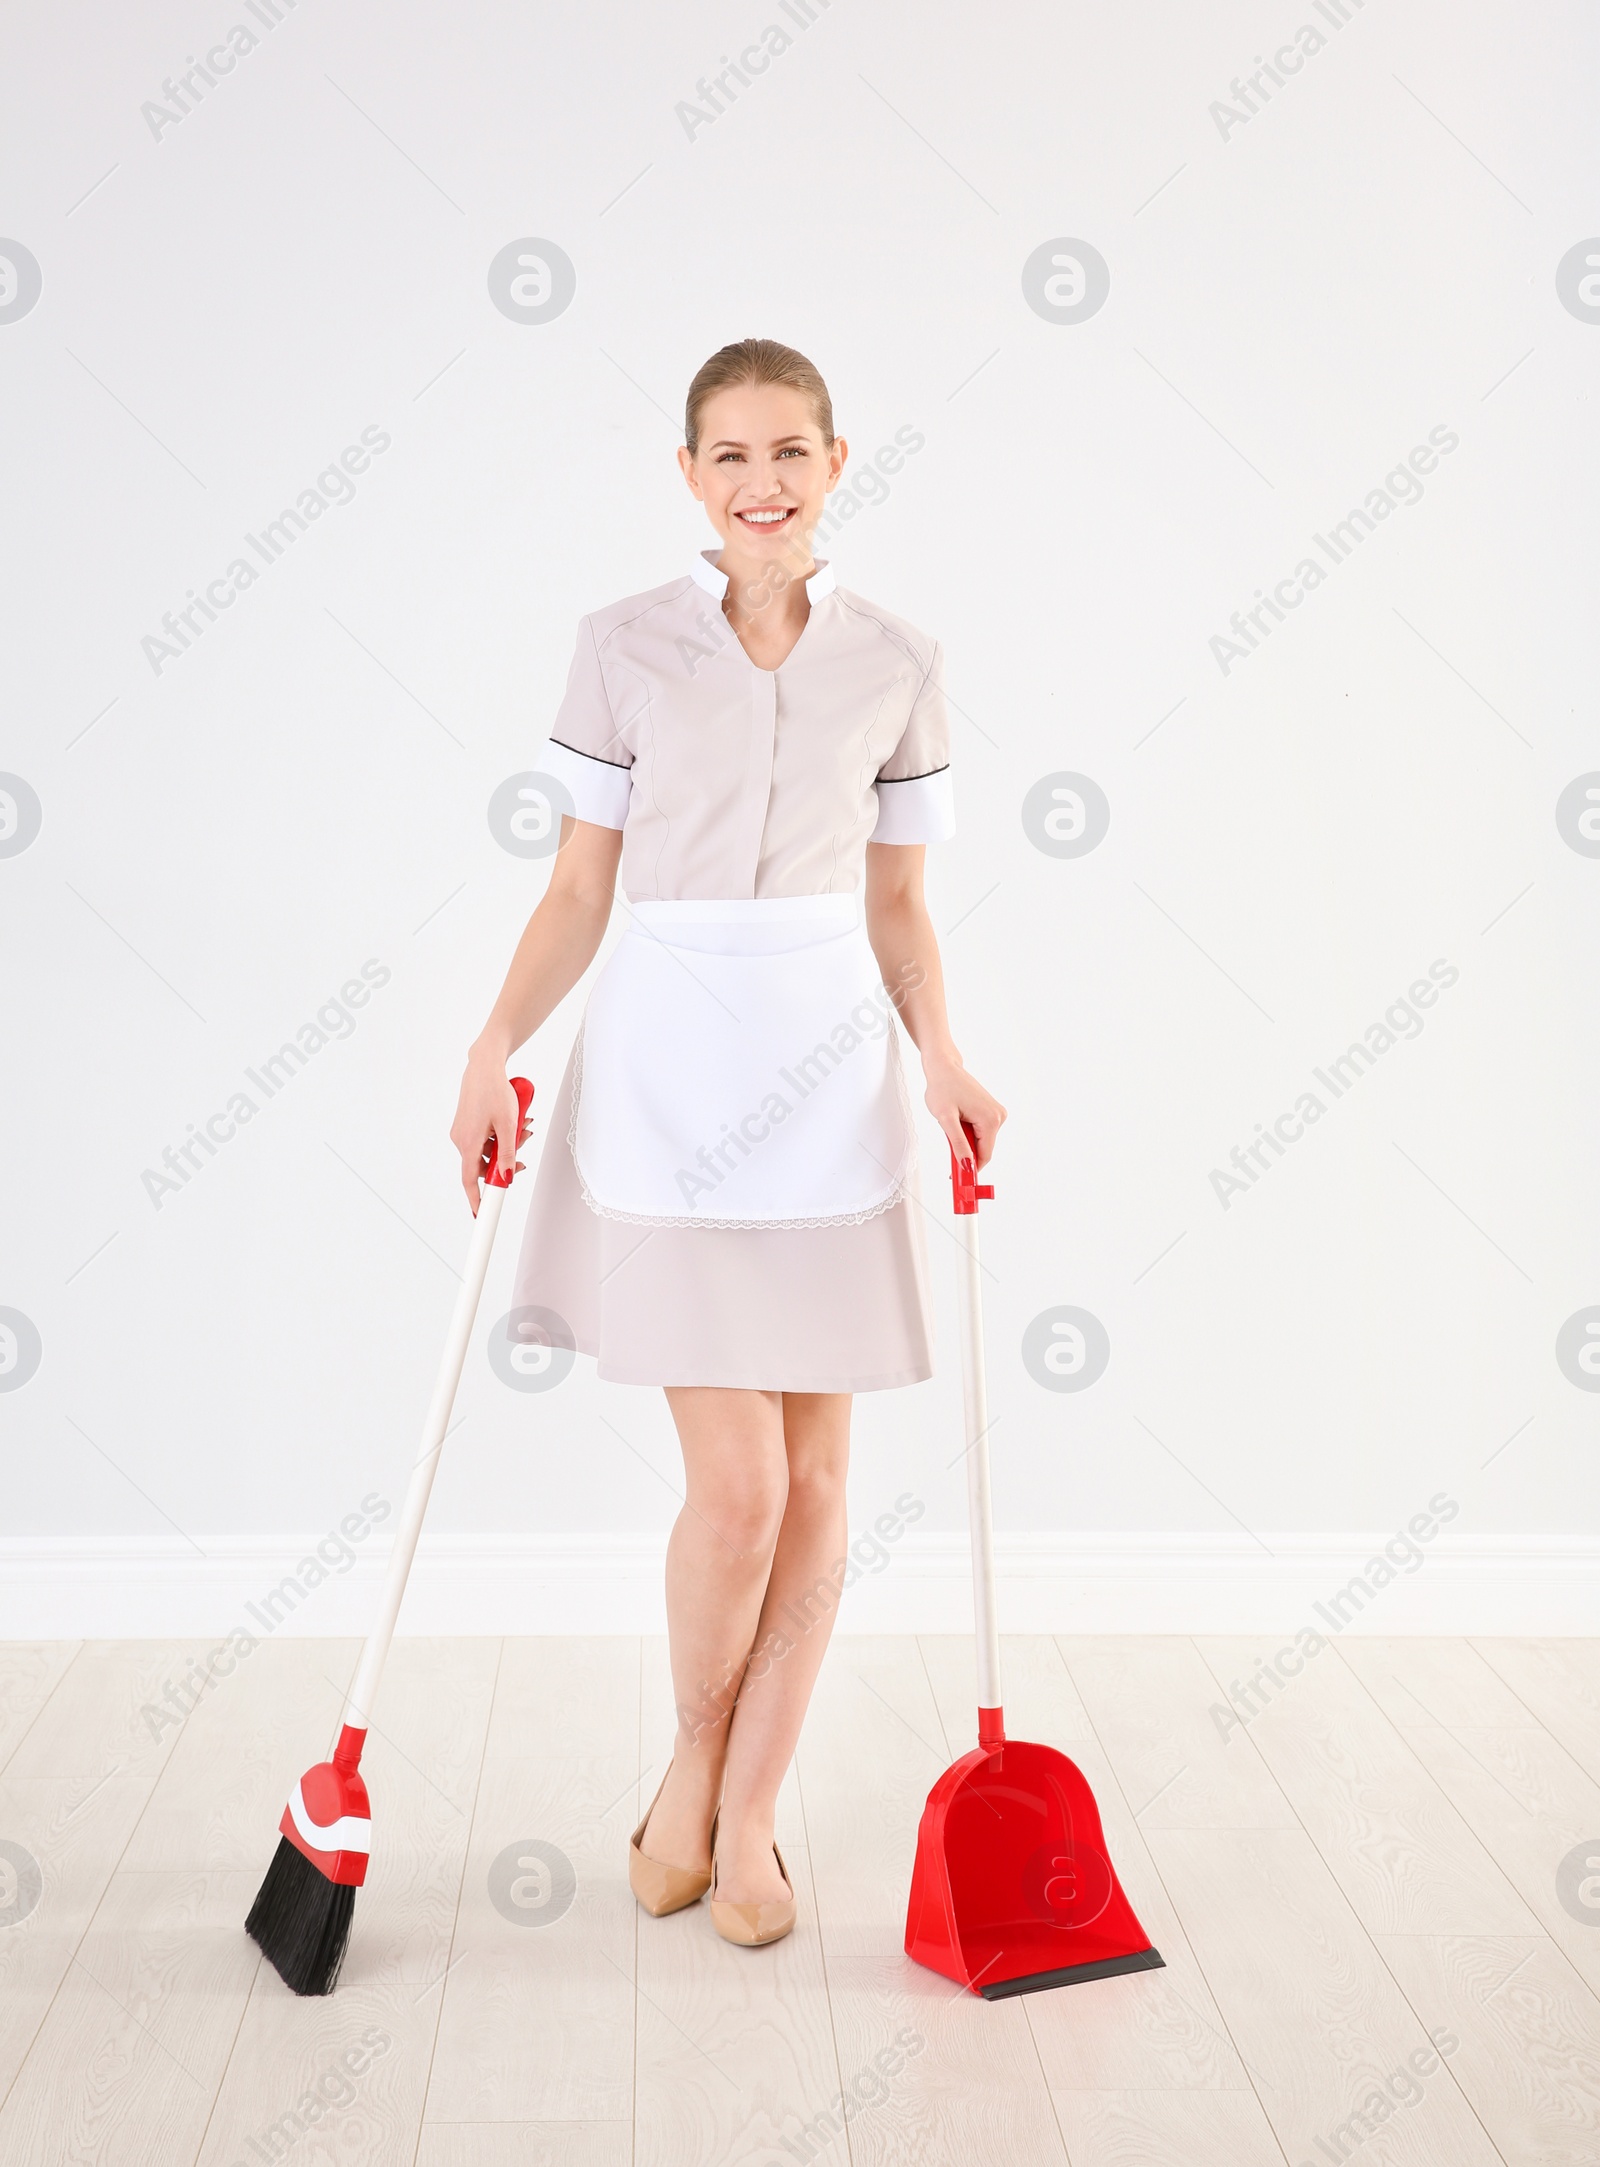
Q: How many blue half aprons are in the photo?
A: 0